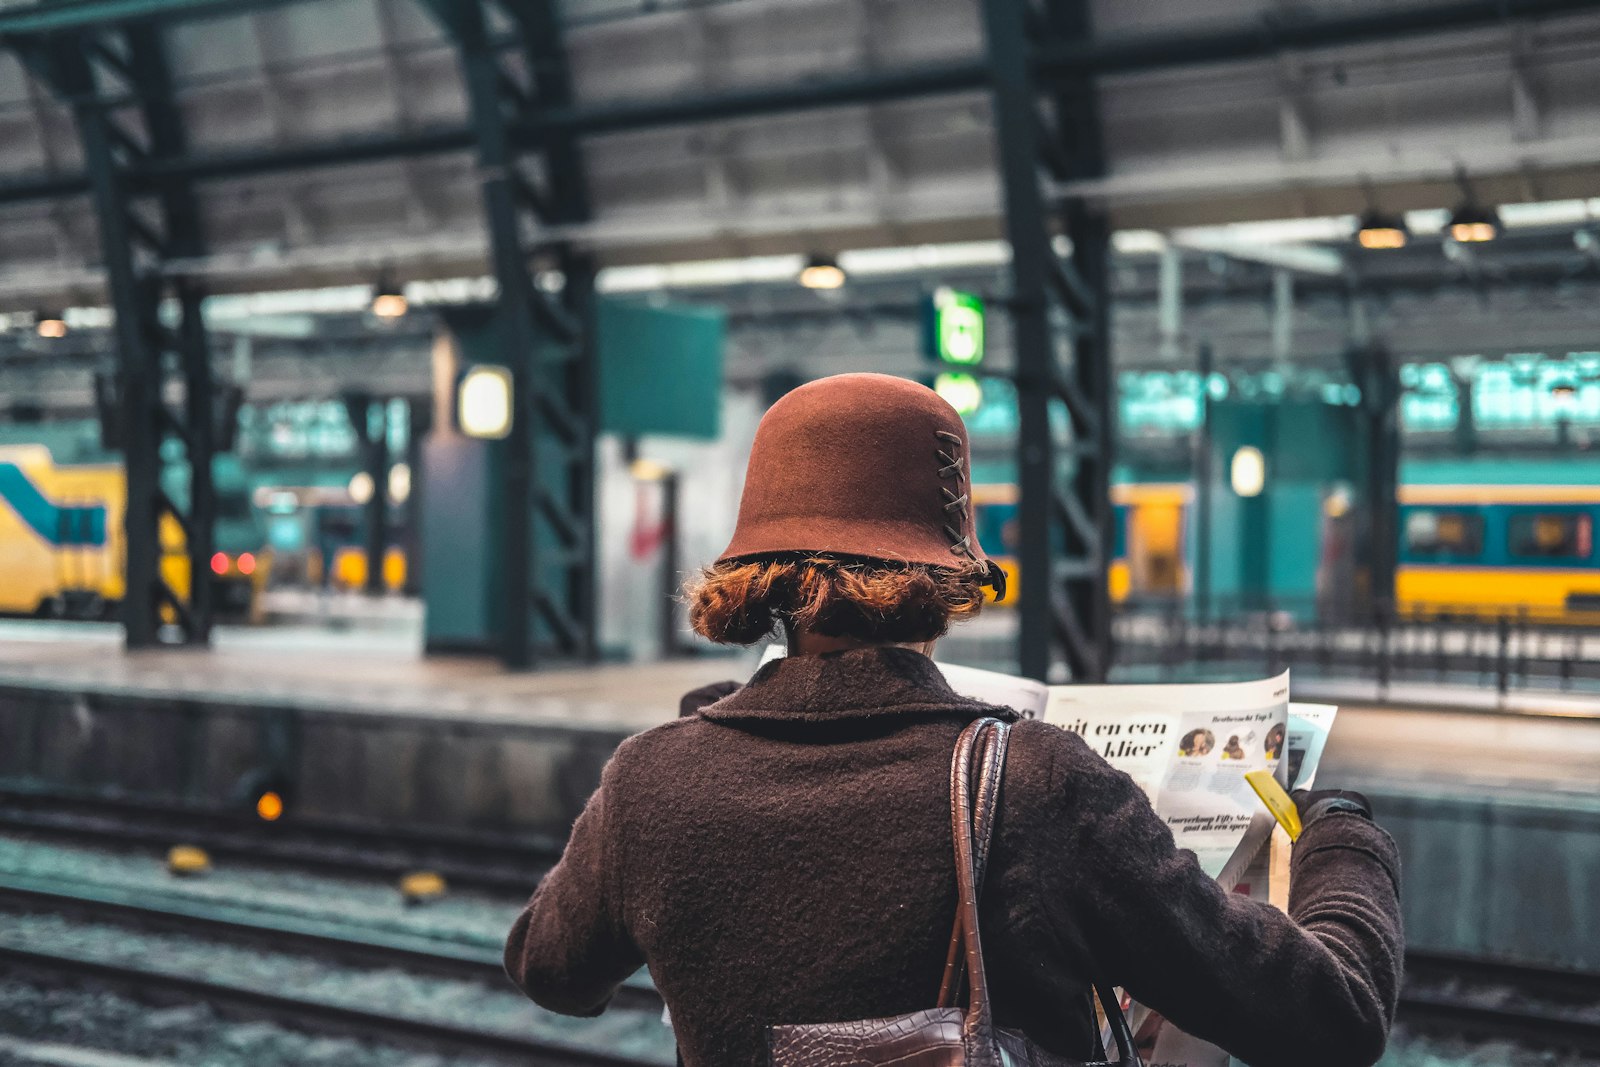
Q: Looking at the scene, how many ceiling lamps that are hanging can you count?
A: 5